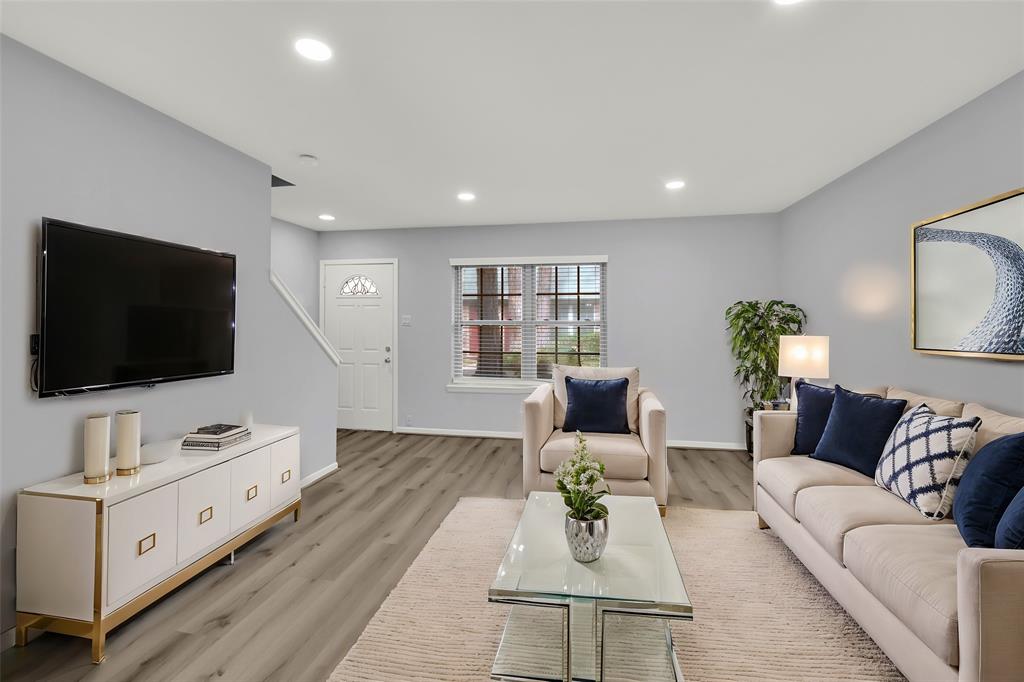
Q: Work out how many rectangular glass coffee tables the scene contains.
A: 1